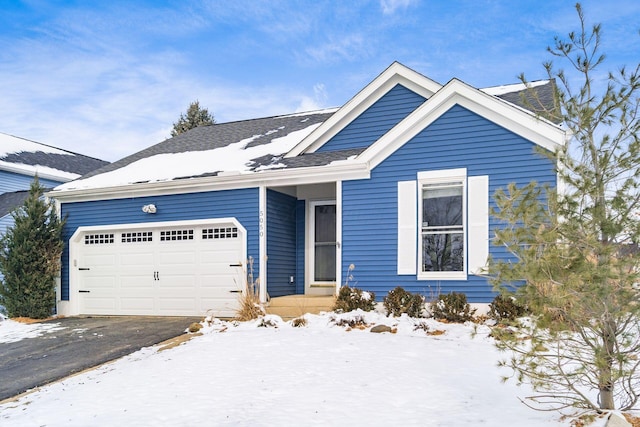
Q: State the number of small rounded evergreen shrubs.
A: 4